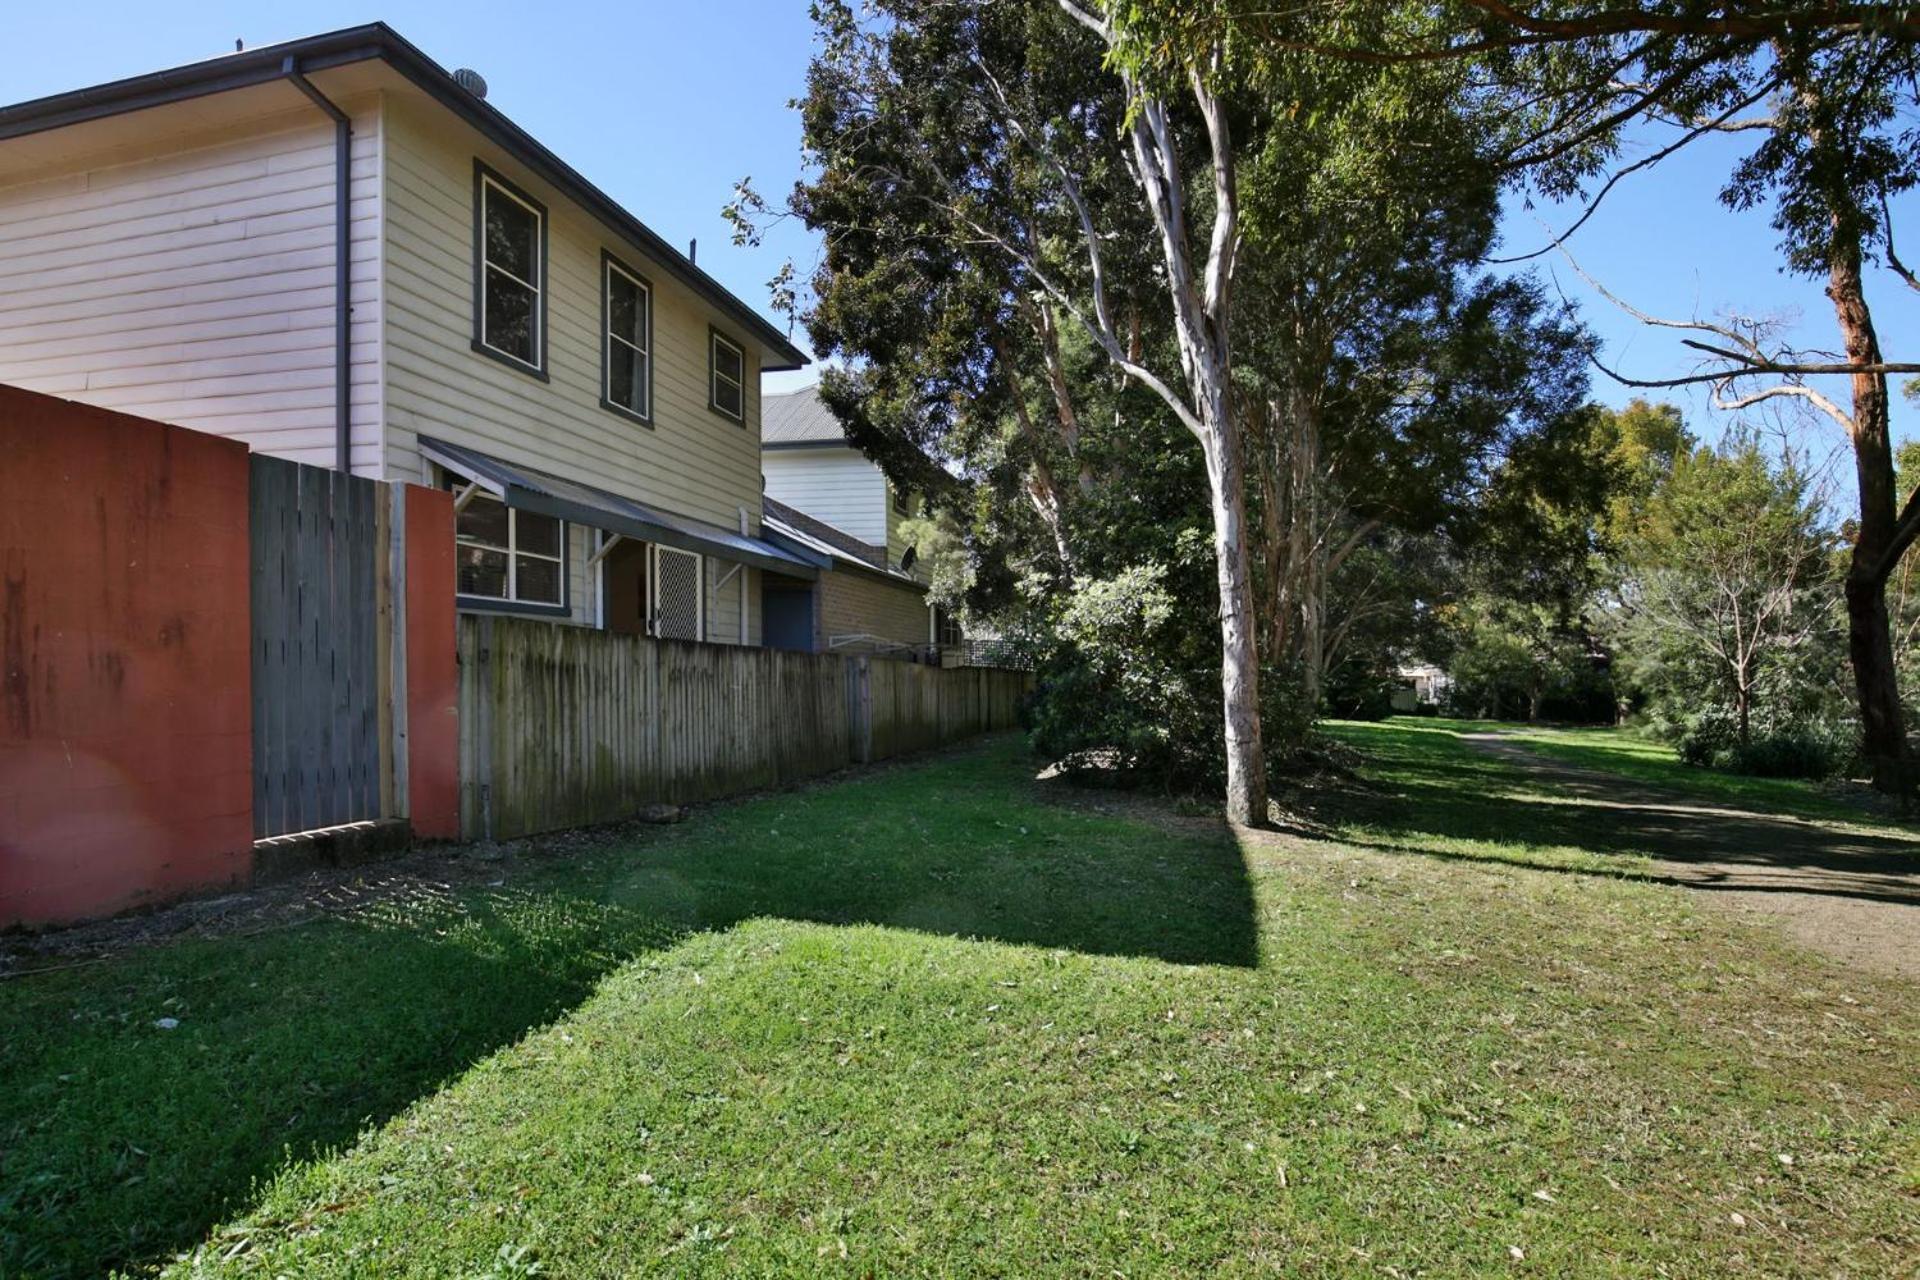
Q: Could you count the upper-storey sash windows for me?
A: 3